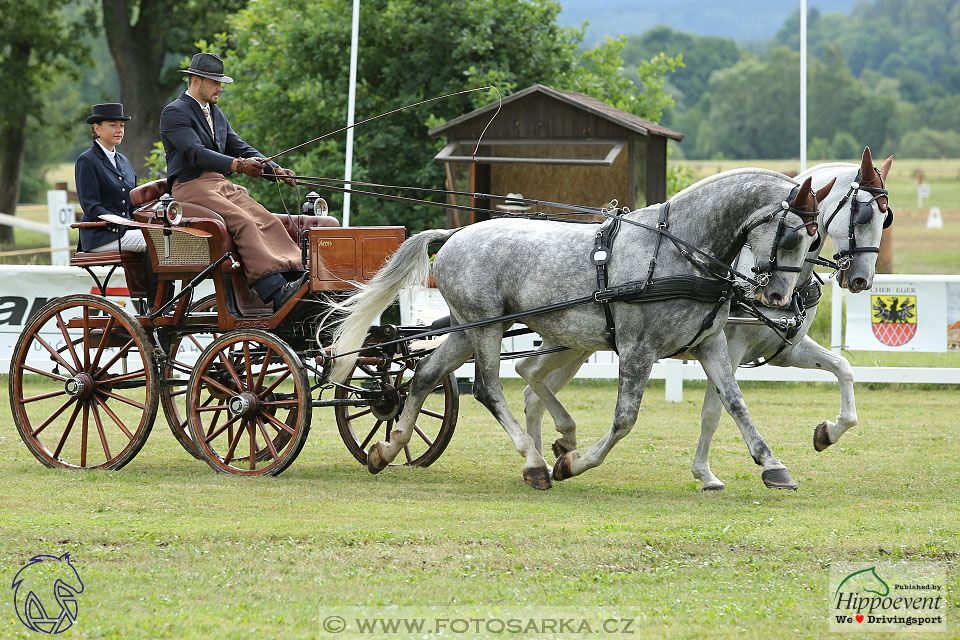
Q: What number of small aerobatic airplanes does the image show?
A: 0